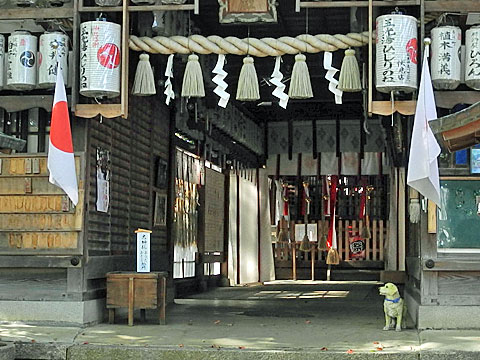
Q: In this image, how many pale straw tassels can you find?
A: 5